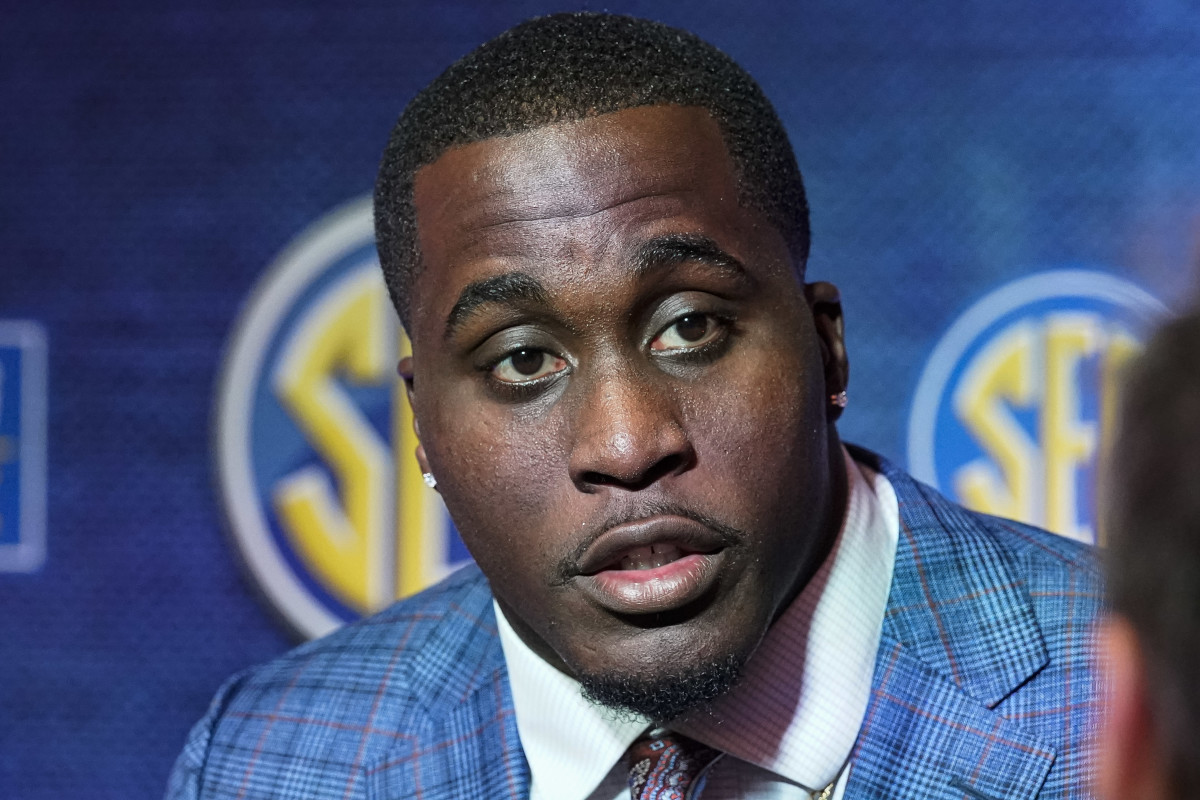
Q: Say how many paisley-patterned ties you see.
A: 1